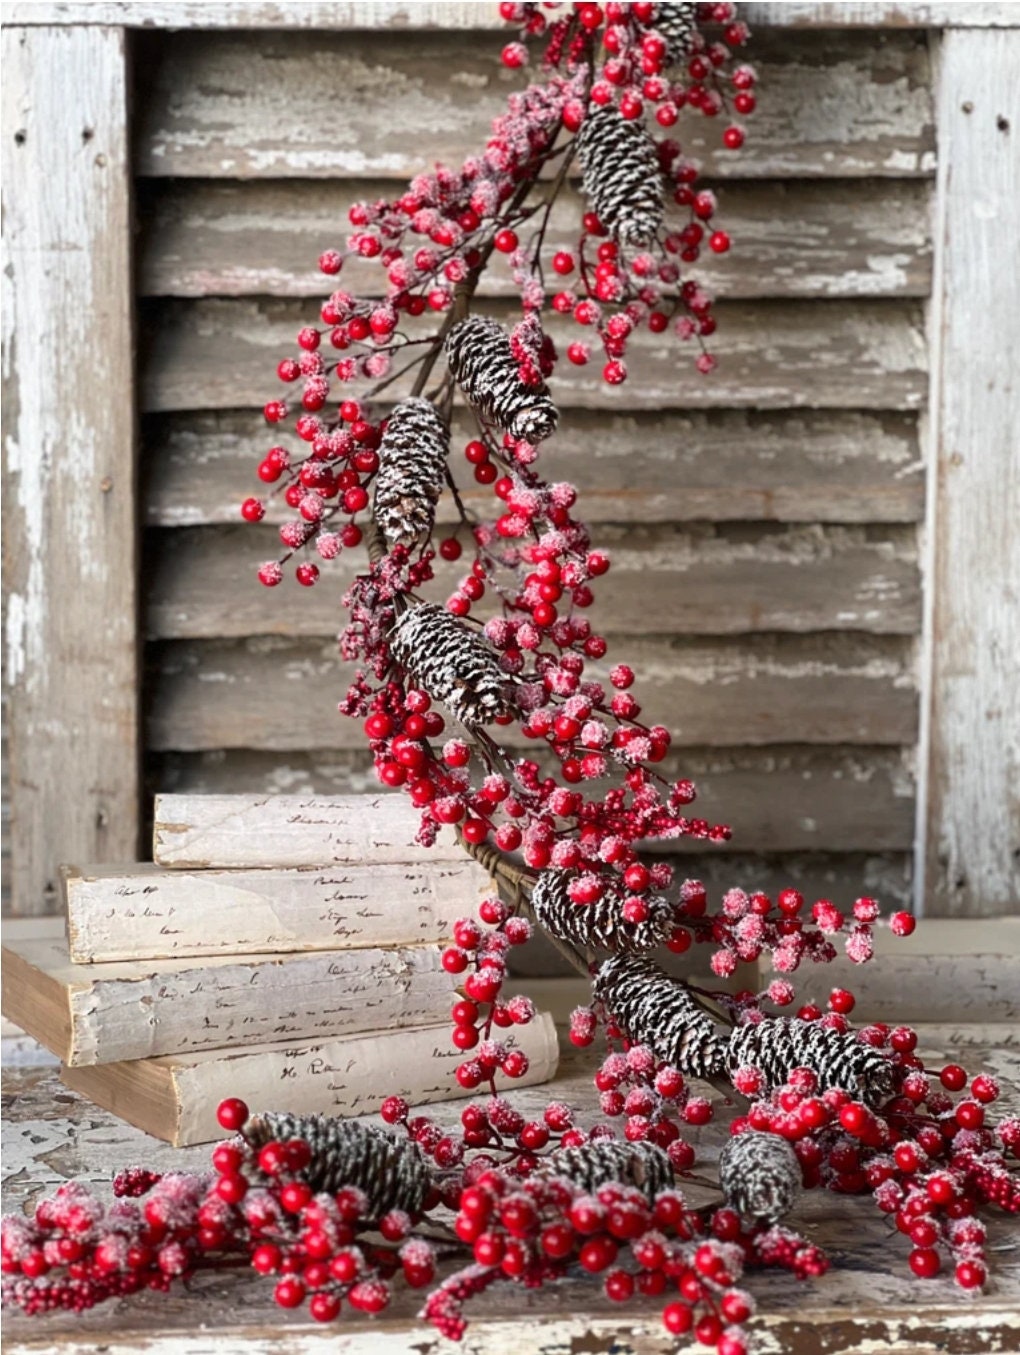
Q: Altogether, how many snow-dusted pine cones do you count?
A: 11